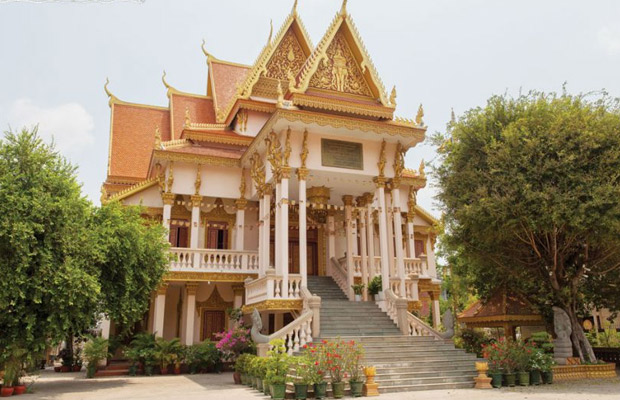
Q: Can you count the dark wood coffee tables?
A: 0